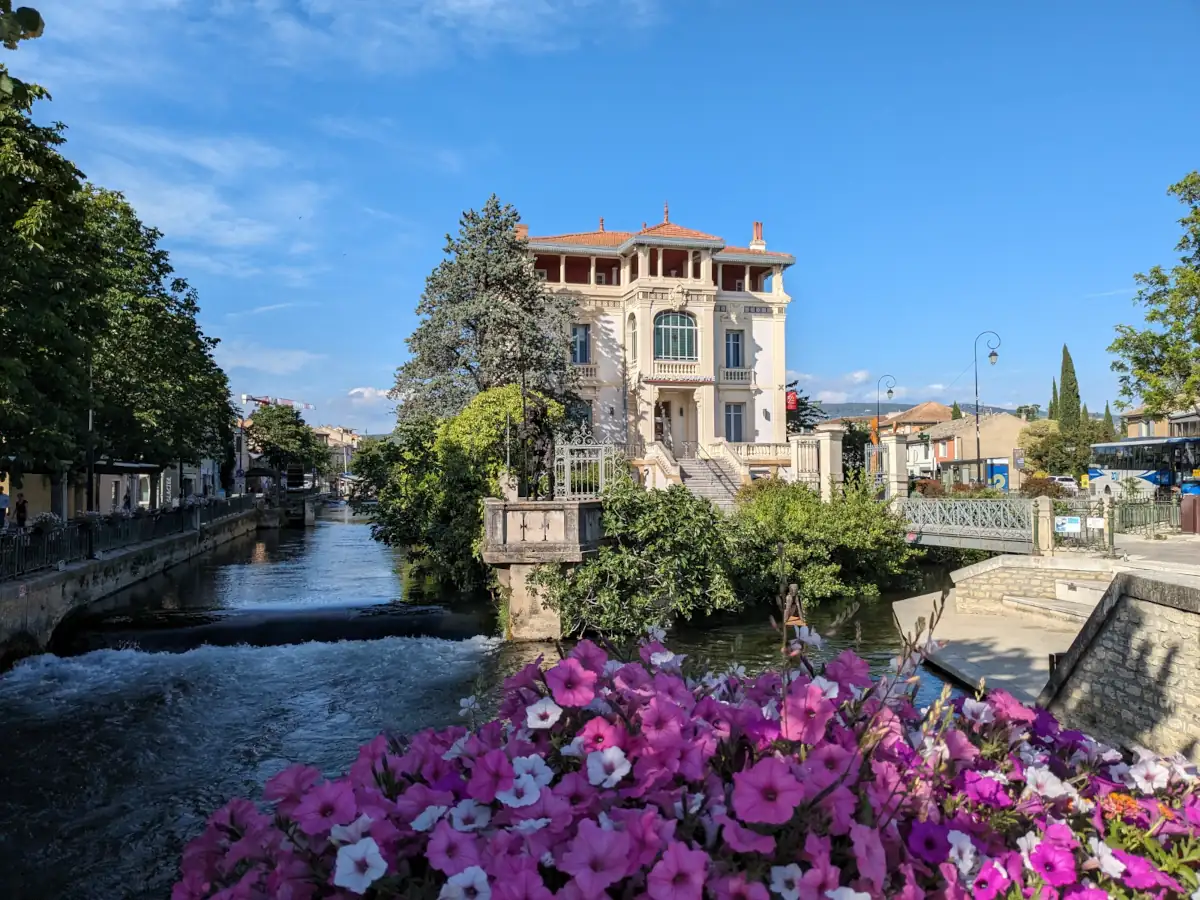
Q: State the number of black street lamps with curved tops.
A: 2